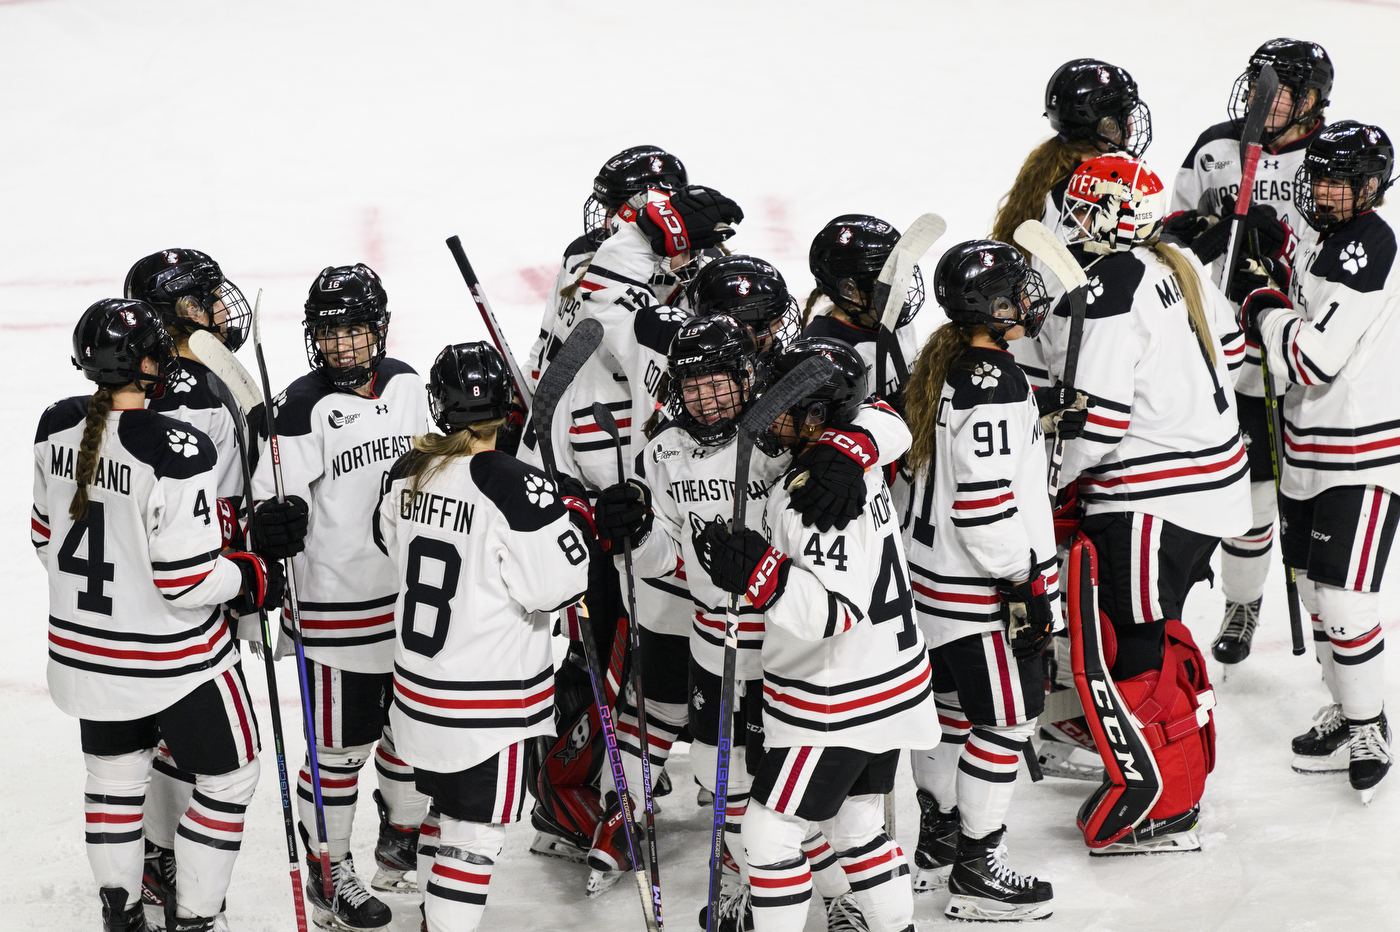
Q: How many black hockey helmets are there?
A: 13